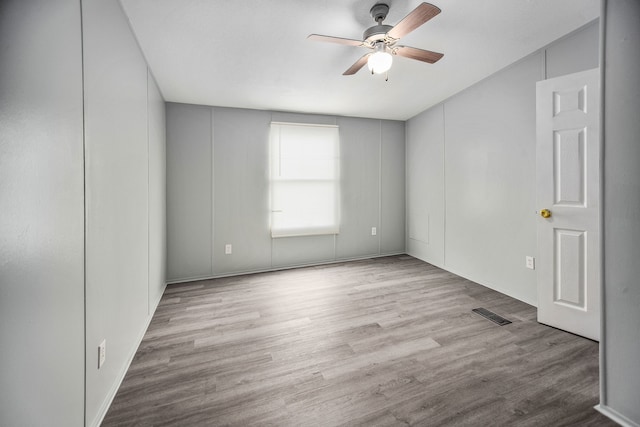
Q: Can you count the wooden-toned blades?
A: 4